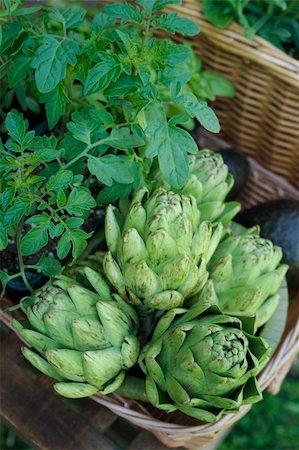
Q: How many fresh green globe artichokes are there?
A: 5